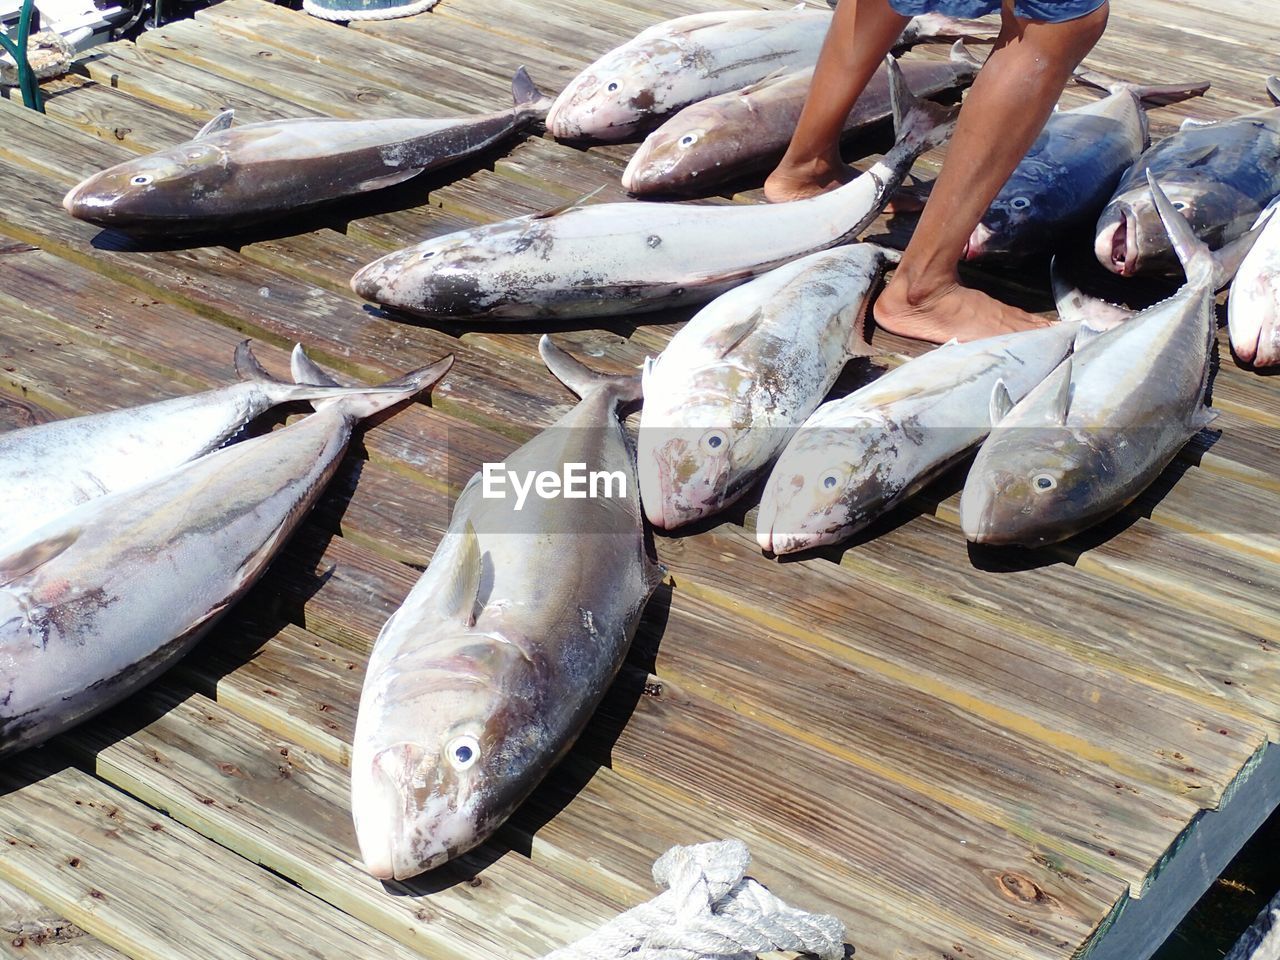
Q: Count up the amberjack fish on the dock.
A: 13